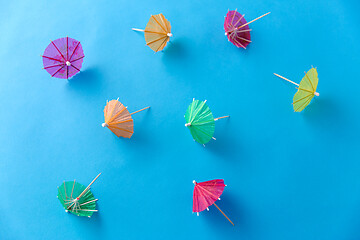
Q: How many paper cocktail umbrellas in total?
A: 8